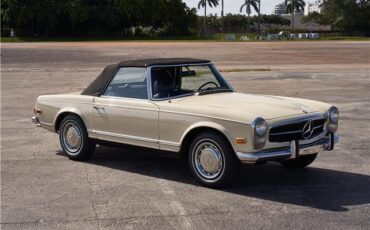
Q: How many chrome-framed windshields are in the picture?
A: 1